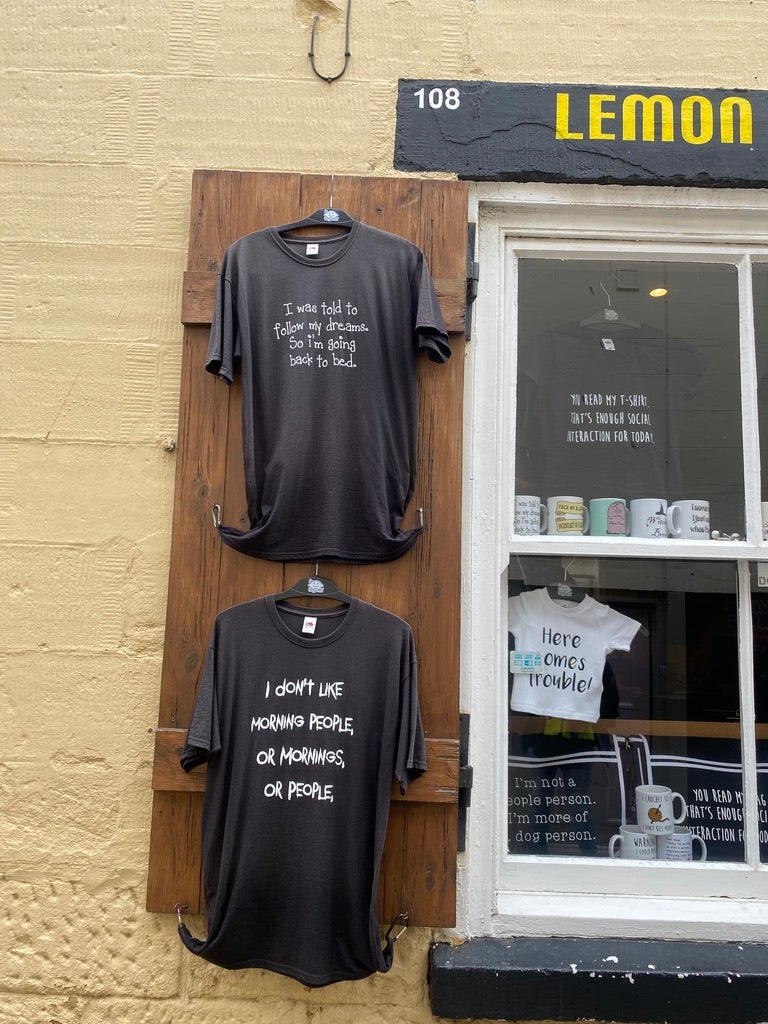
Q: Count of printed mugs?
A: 8